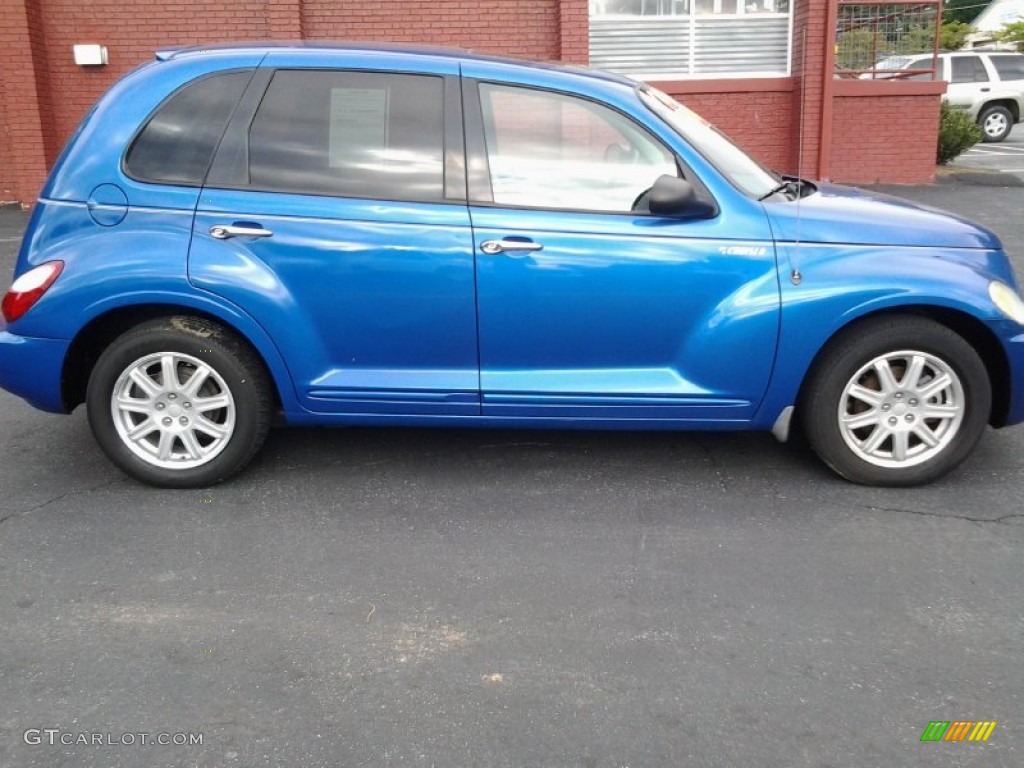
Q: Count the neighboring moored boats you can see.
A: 0